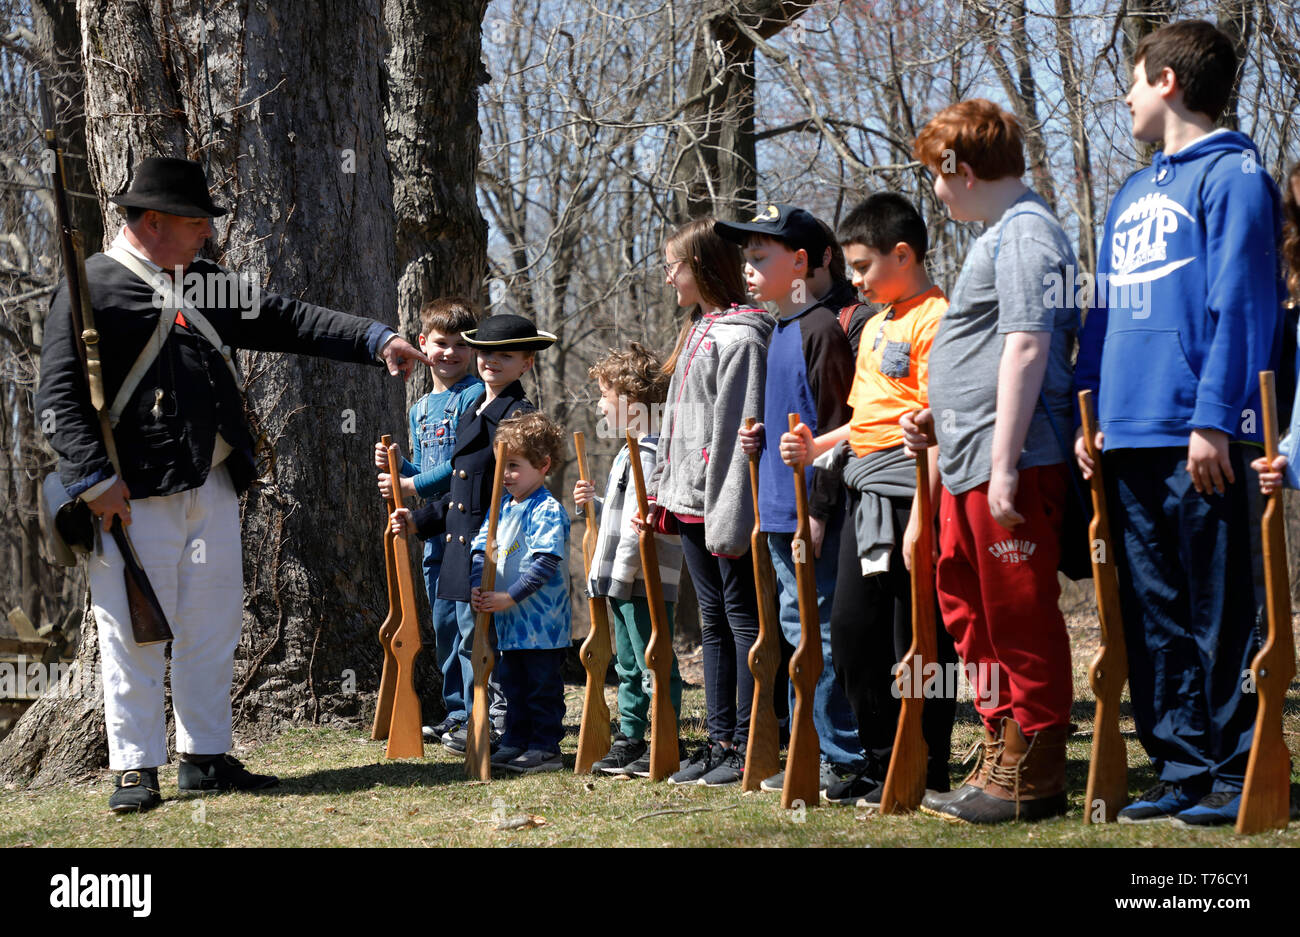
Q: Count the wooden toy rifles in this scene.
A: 10